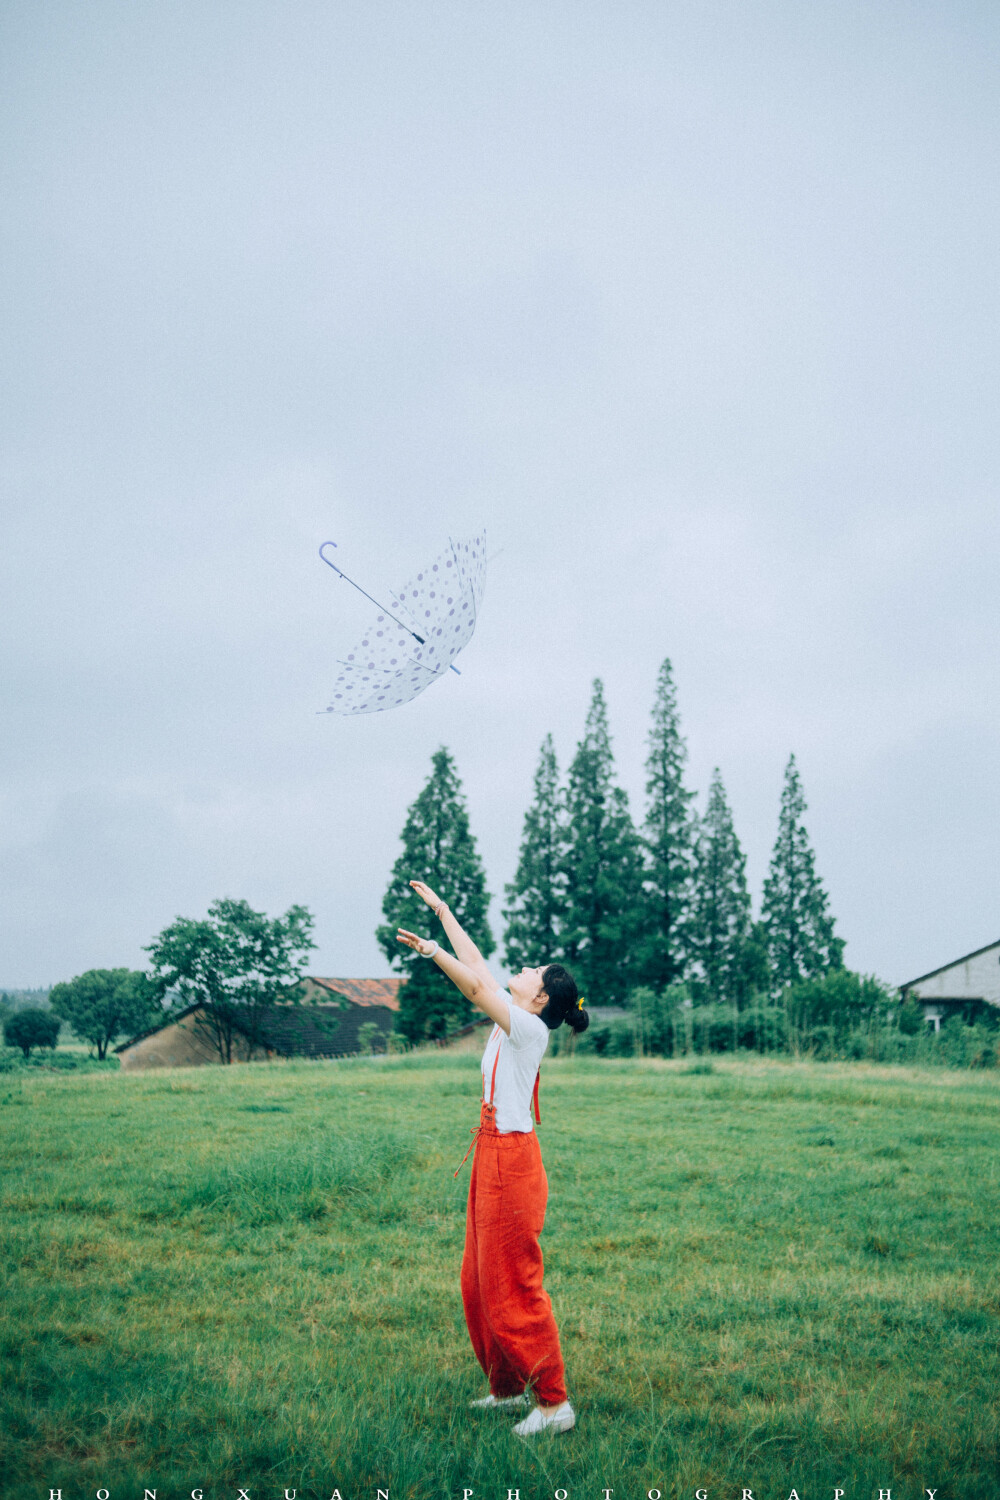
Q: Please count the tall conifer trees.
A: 6